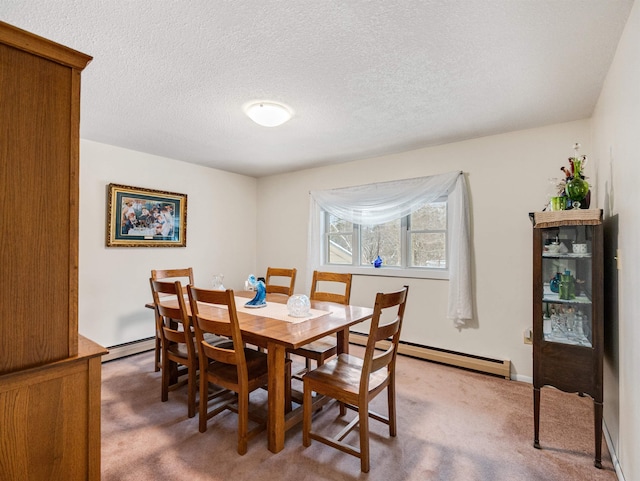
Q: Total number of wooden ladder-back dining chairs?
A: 6